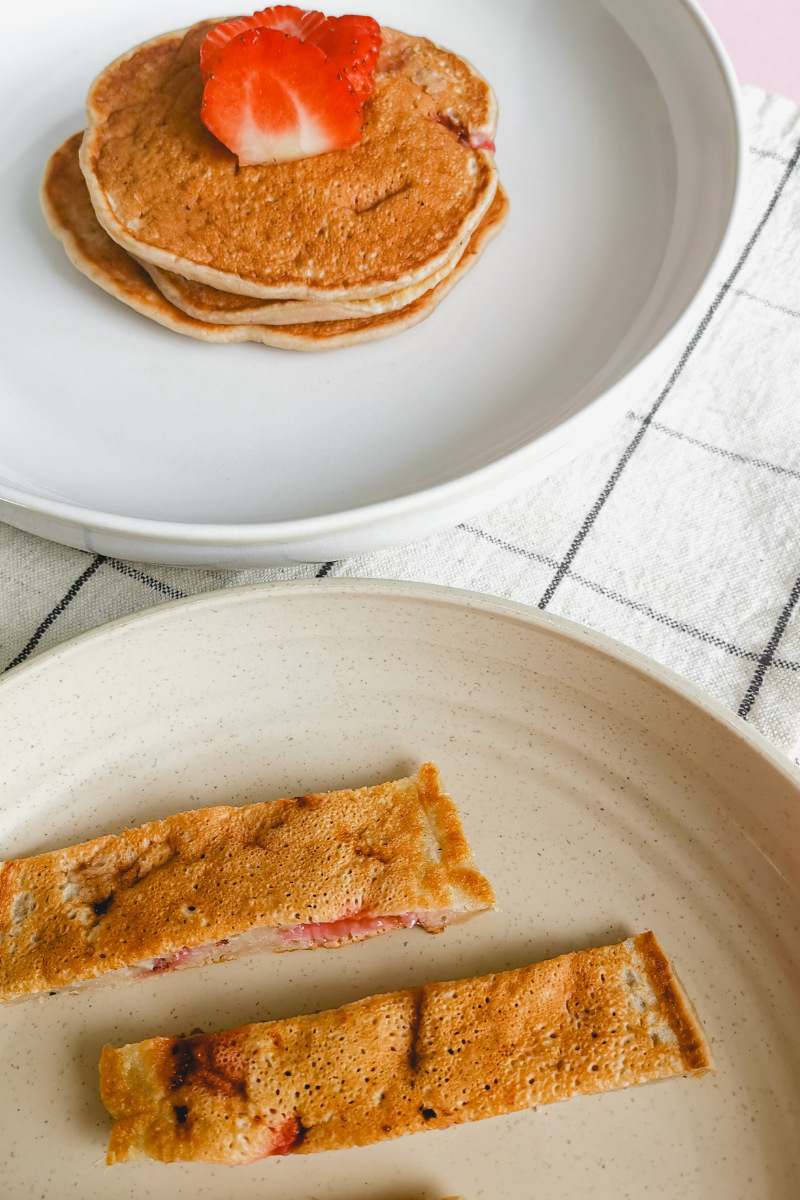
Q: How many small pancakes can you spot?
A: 3